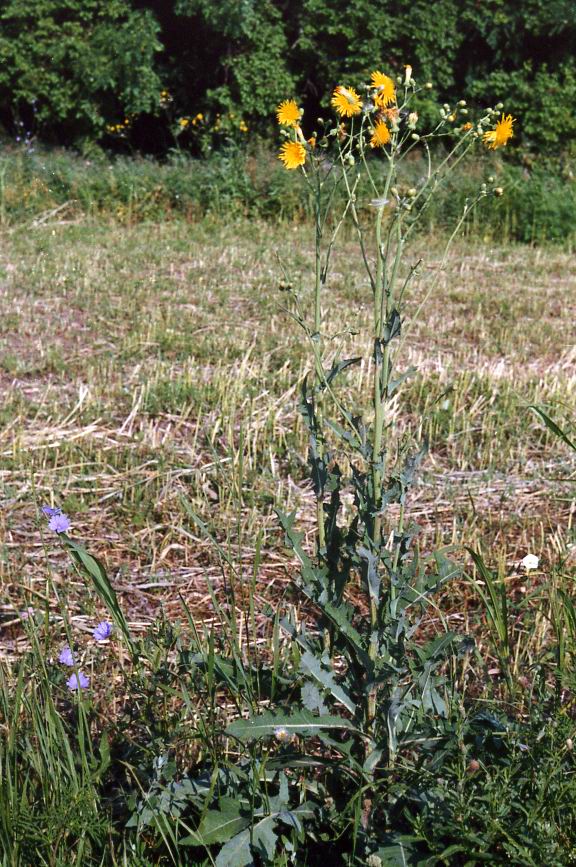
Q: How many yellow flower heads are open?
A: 6